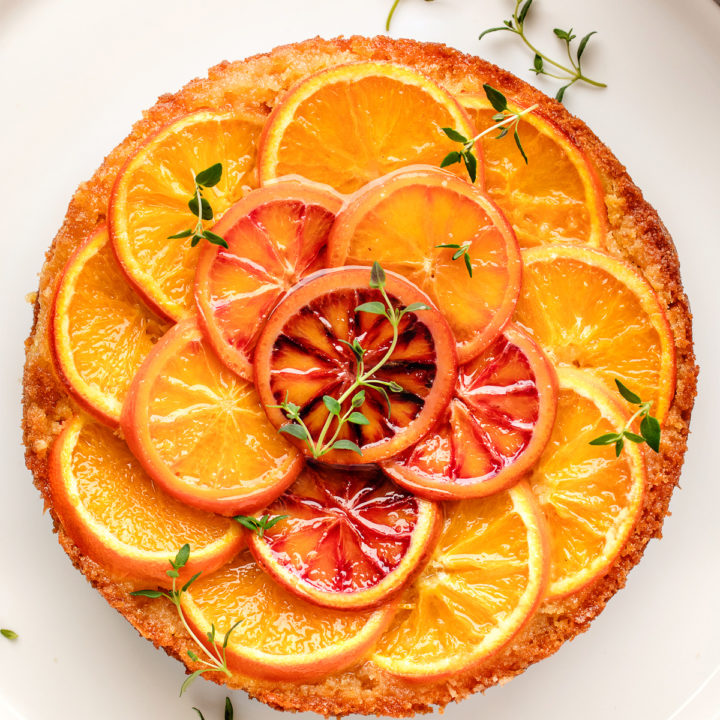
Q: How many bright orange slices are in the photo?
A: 11